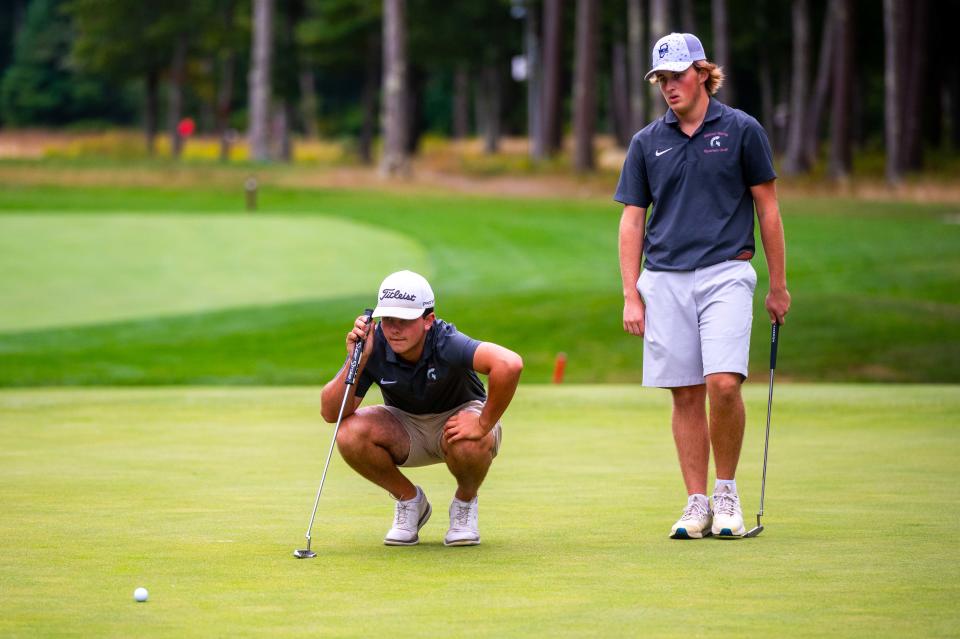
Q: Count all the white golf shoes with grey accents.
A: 2